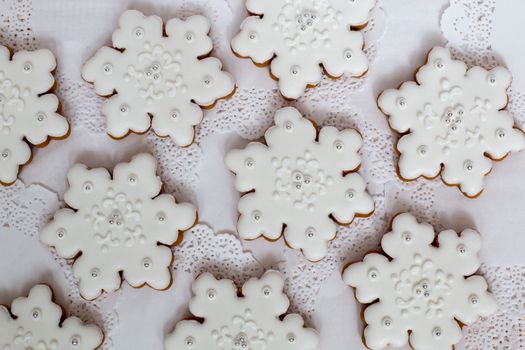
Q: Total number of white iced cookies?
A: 9